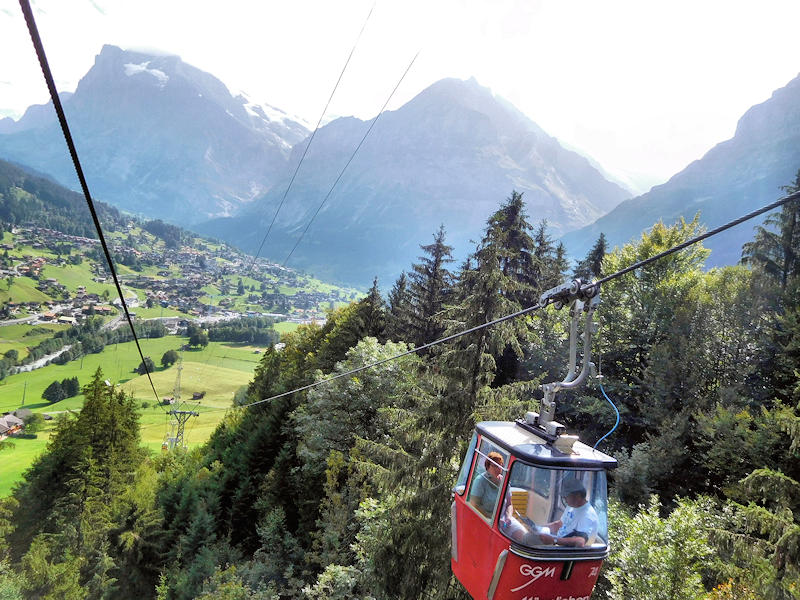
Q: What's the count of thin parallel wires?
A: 2